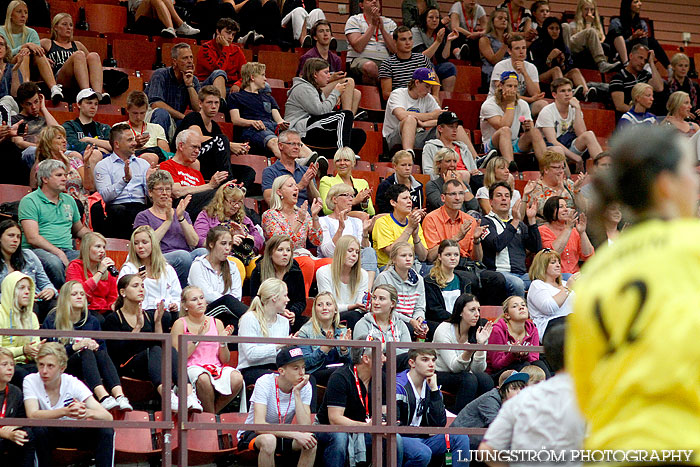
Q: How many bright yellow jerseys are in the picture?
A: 2